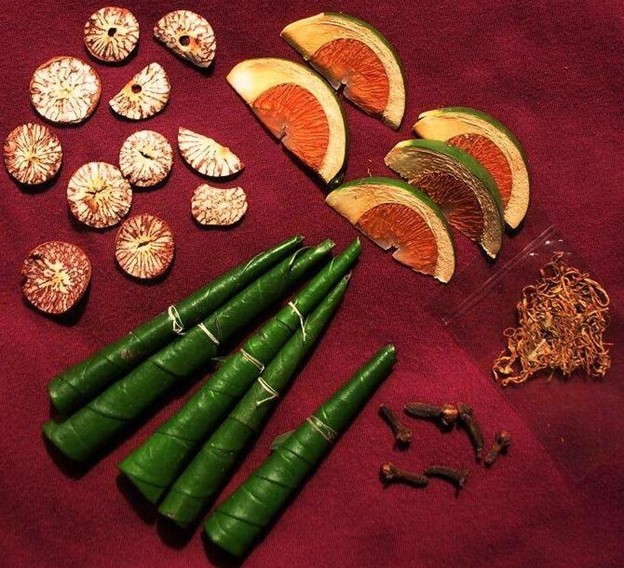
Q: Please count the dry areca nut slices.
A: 11